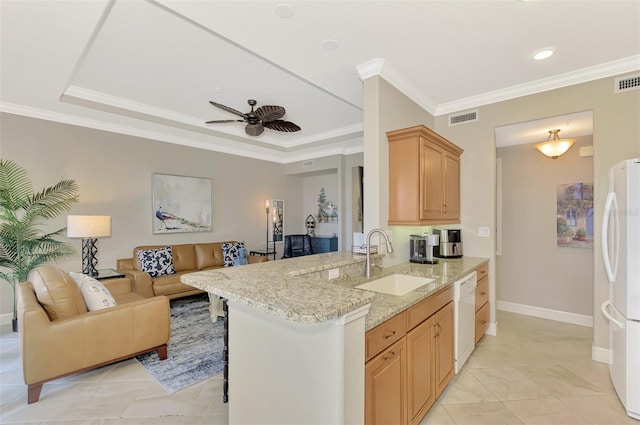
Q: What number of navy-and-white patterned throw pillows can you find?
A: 2